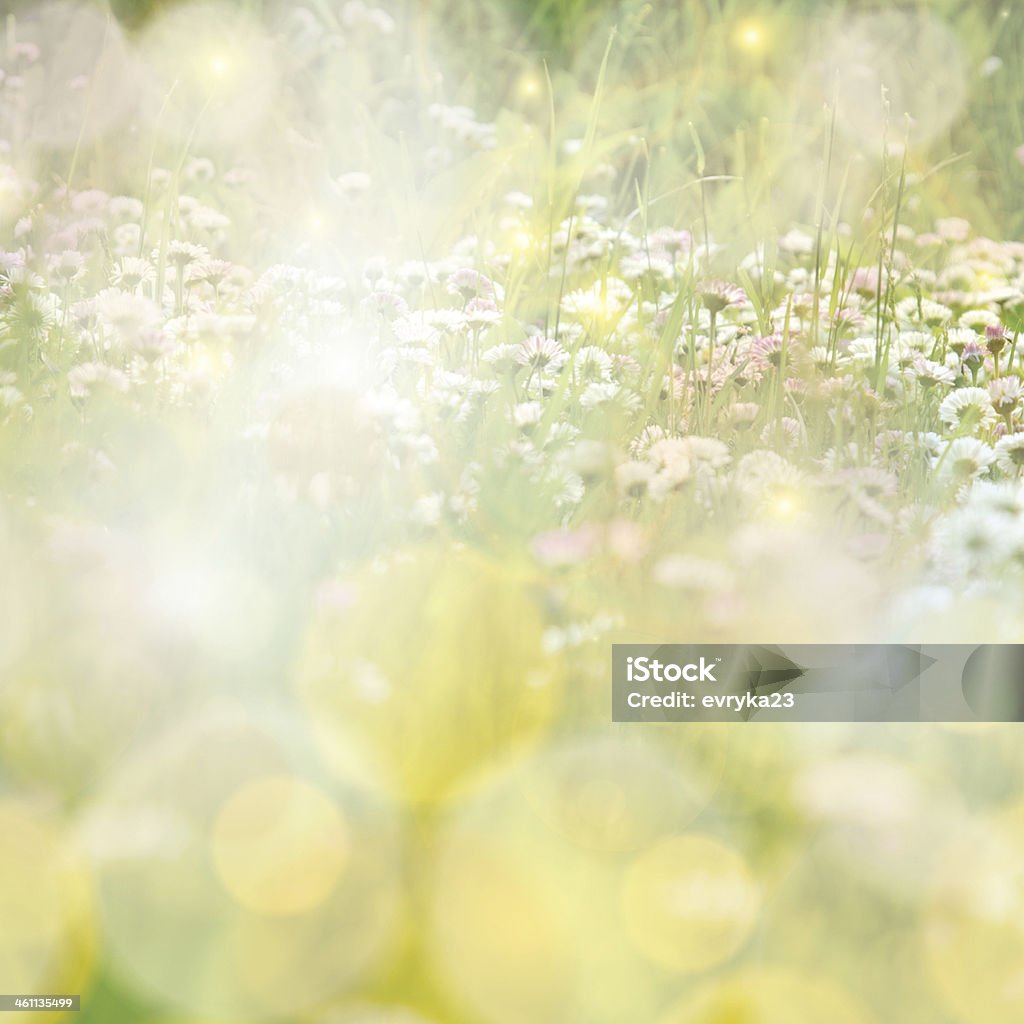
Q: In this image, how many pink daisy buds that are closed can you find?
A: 2